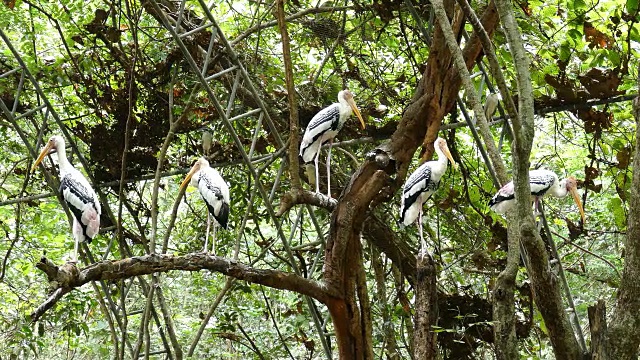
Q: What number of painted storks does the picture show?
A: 5